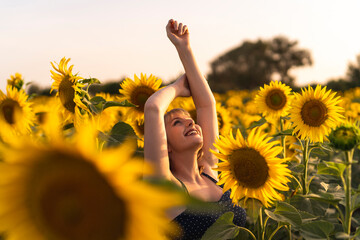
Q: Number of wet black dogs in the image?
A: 0